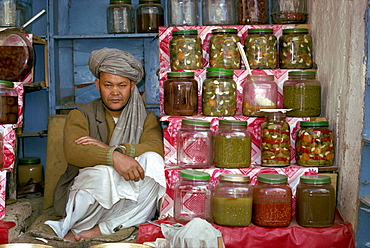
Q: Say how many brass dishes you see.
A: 2